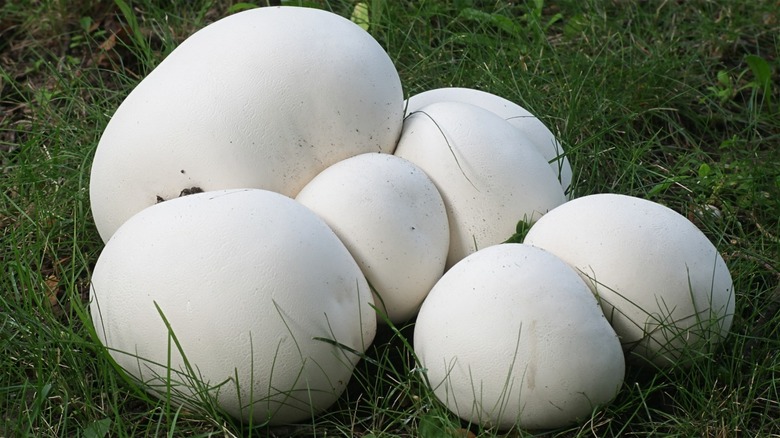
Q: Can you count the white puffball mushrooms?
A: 7